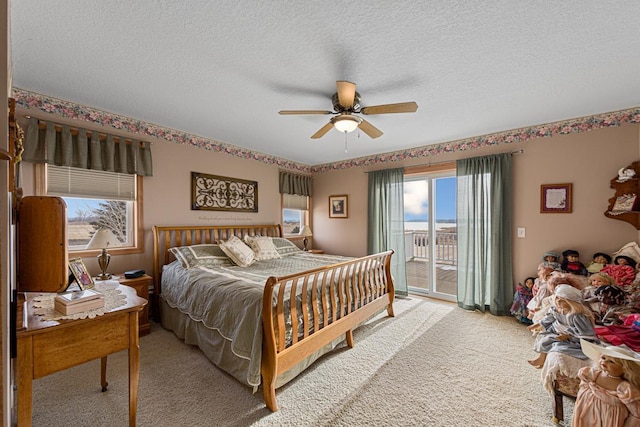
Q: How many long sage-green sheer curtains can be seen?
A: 2